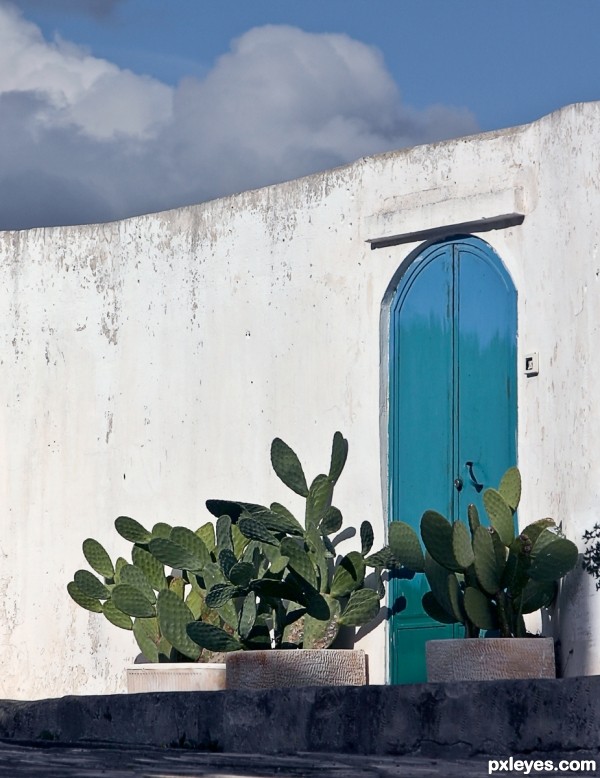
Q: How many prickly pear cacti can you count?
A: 3